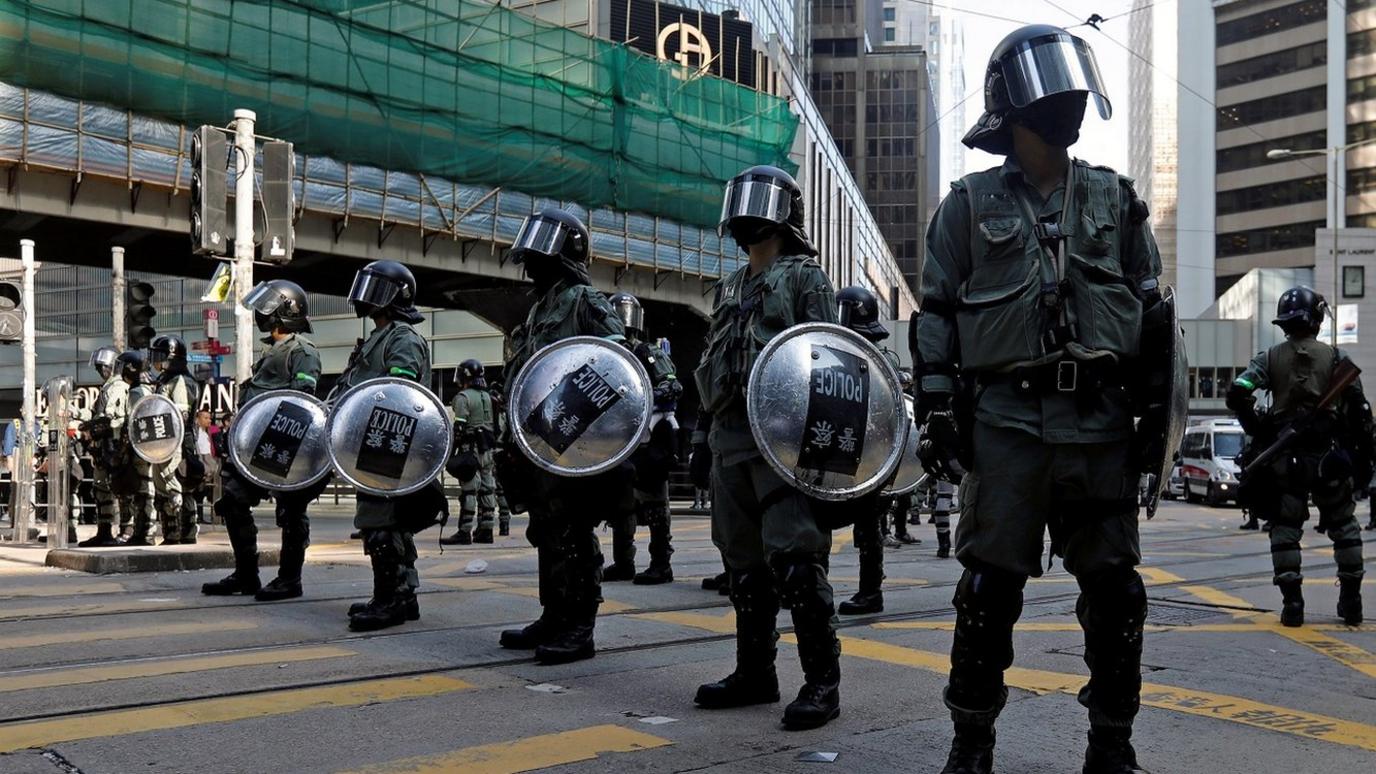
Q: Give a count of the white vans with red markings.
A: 1